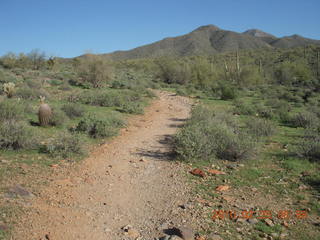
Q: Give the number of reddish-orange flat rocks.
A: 3